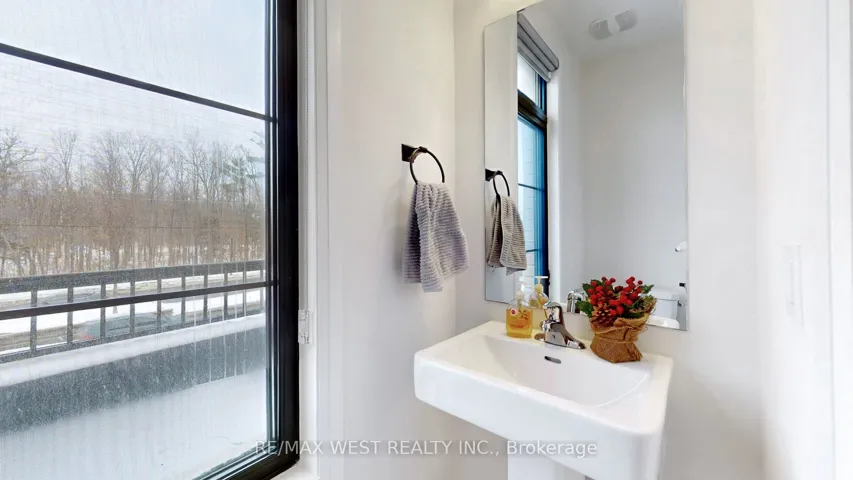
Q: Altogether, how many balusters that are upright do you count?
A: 10